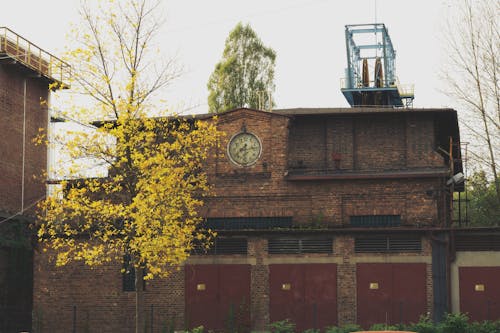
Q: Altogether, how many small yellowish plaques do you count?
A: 4